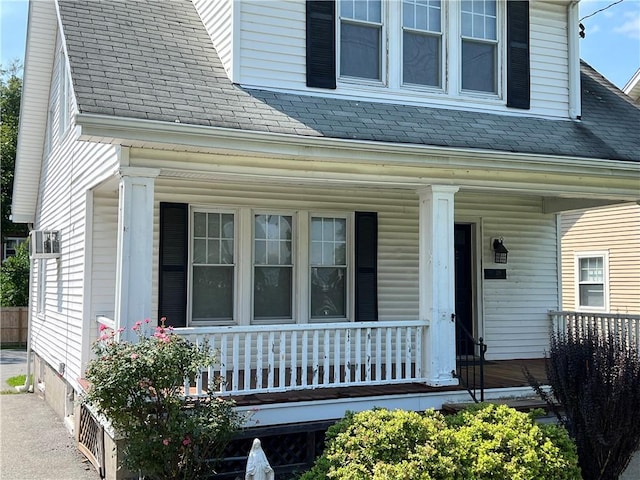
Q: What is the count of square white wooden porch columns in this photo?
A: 2